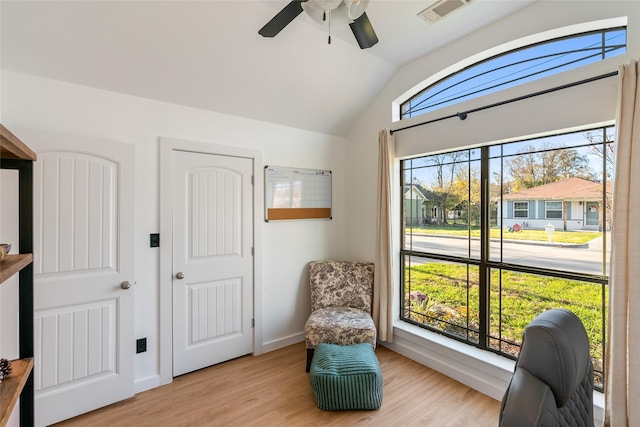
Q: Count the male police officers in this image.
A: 0